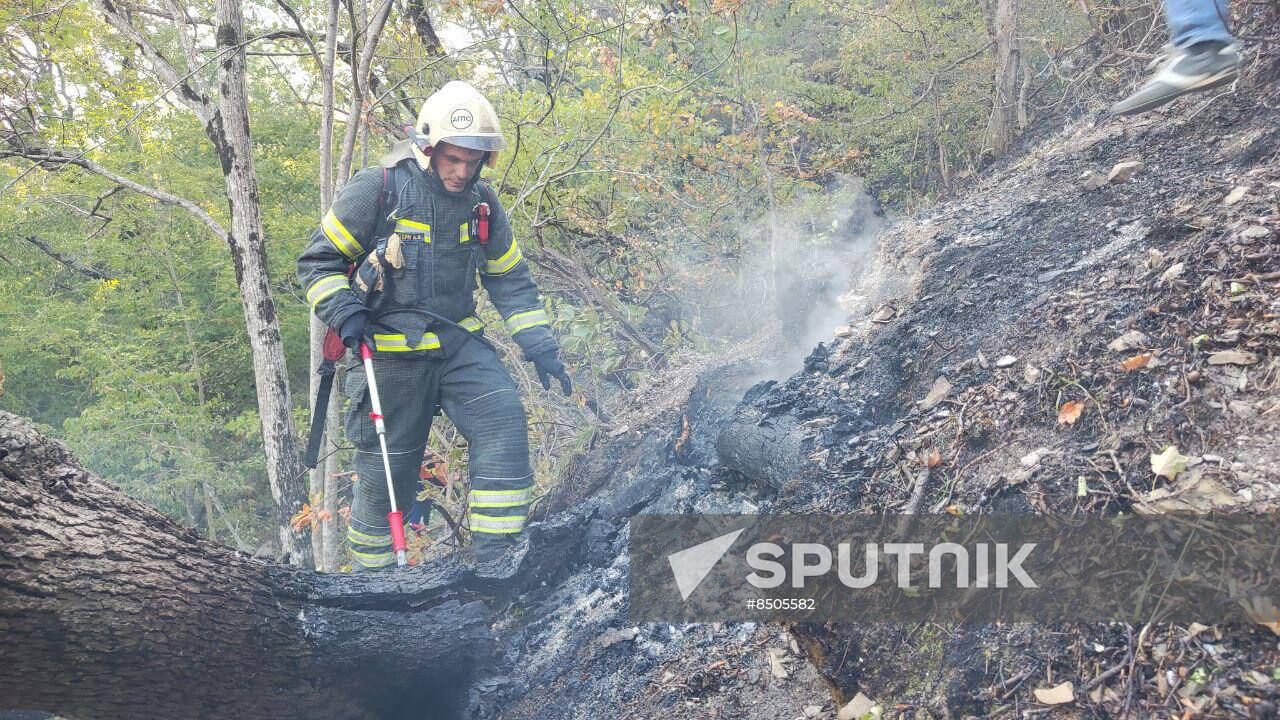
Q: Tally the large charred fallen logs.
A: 2